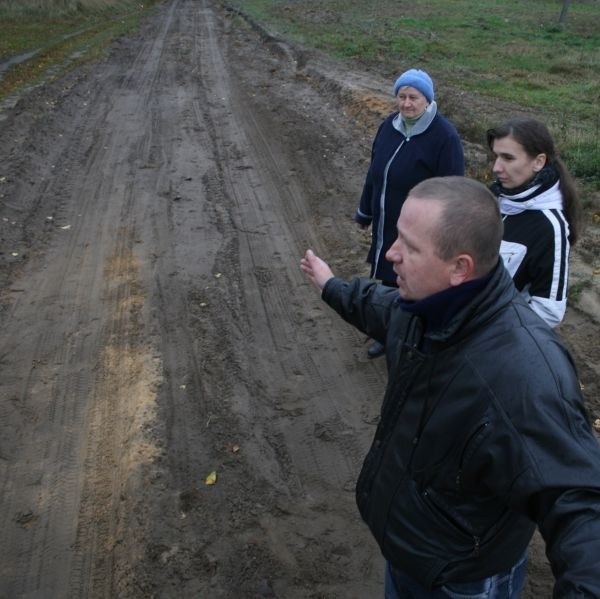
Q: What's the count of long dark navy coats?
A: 1